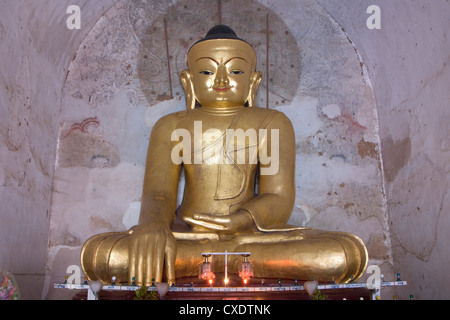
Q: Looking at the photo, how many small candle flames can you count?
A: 3